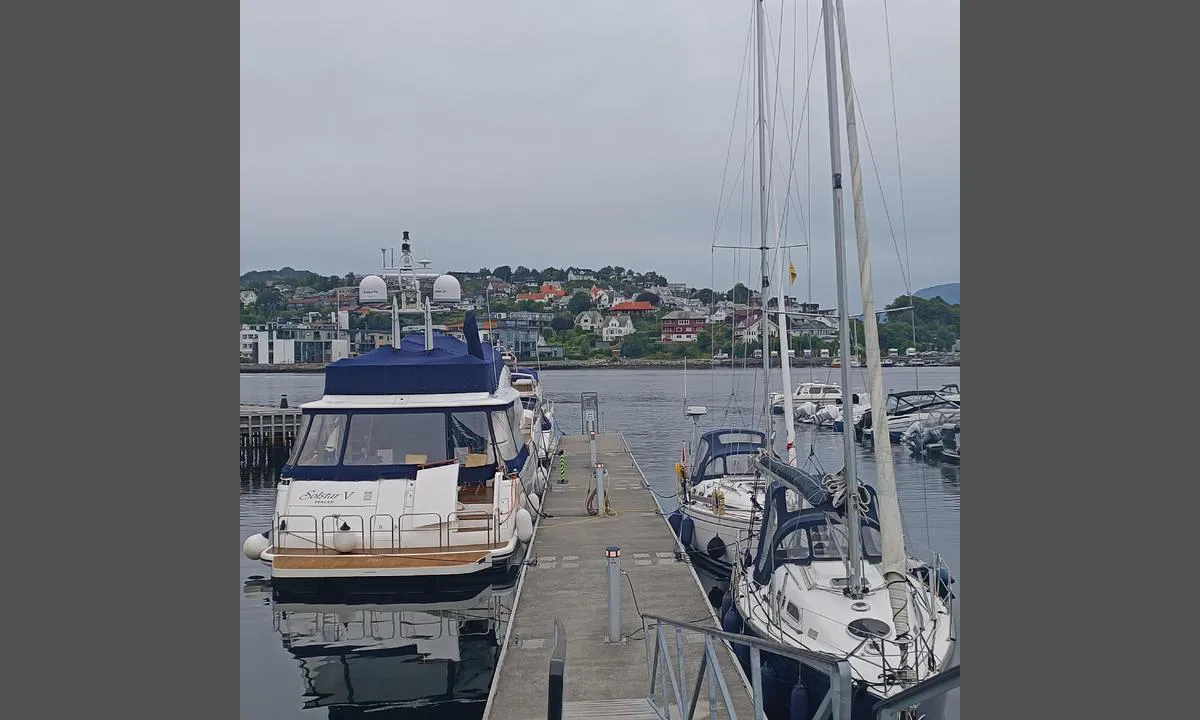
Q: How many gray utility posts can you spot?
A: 3